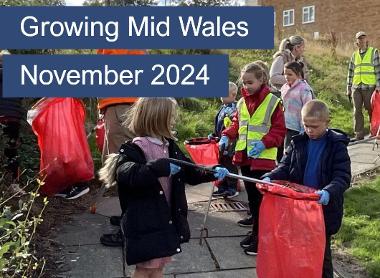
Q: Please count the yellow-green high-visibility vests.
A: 2